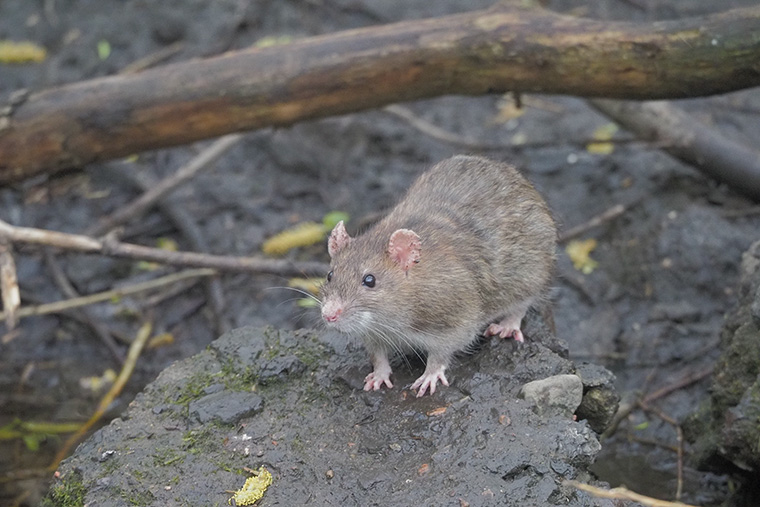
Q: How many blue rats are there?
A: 0